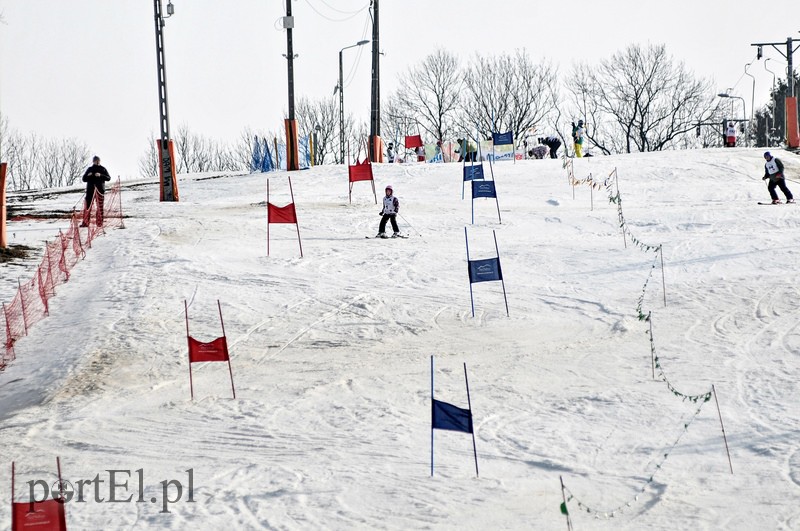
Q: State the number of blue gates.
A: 5